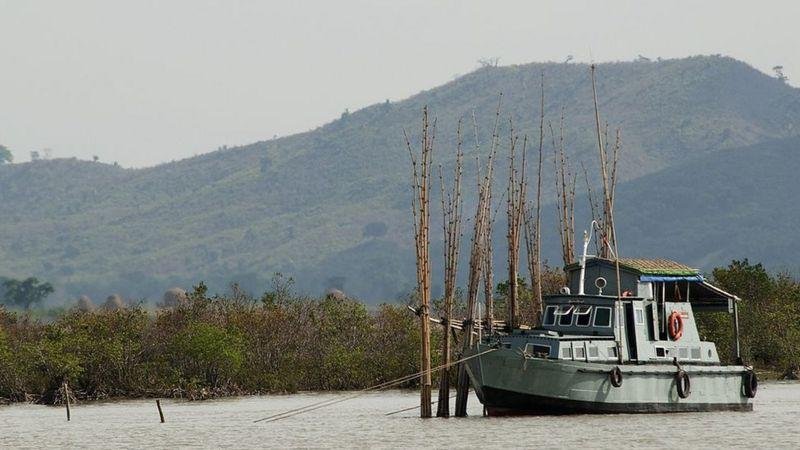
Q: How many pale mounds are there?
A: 4